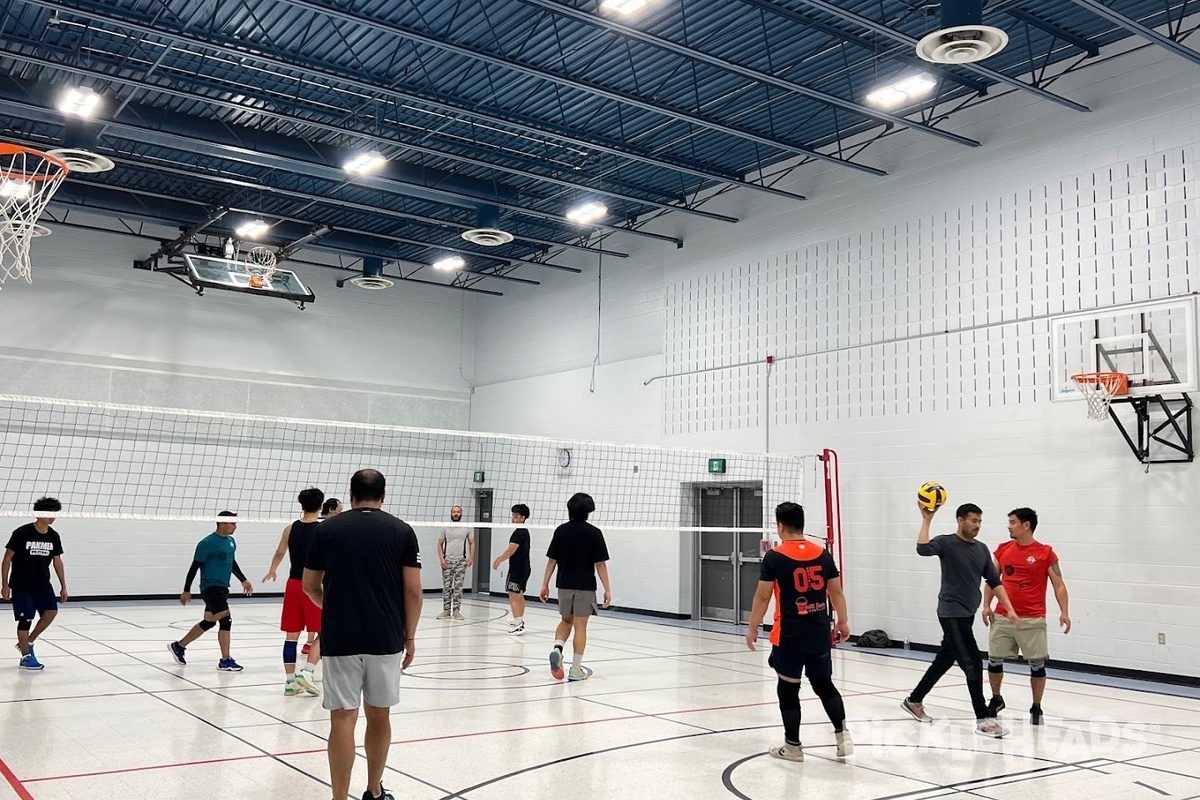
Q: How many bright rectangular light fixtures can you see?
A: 8